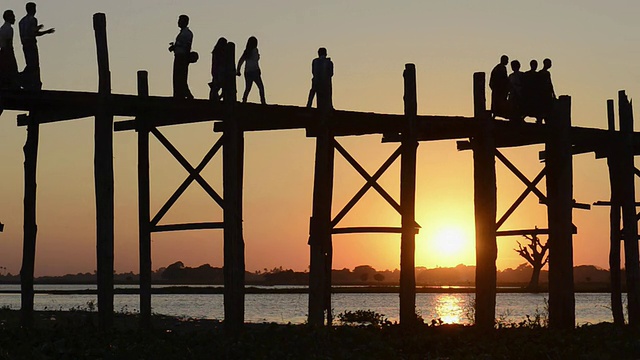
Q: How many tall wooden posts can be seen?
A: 10